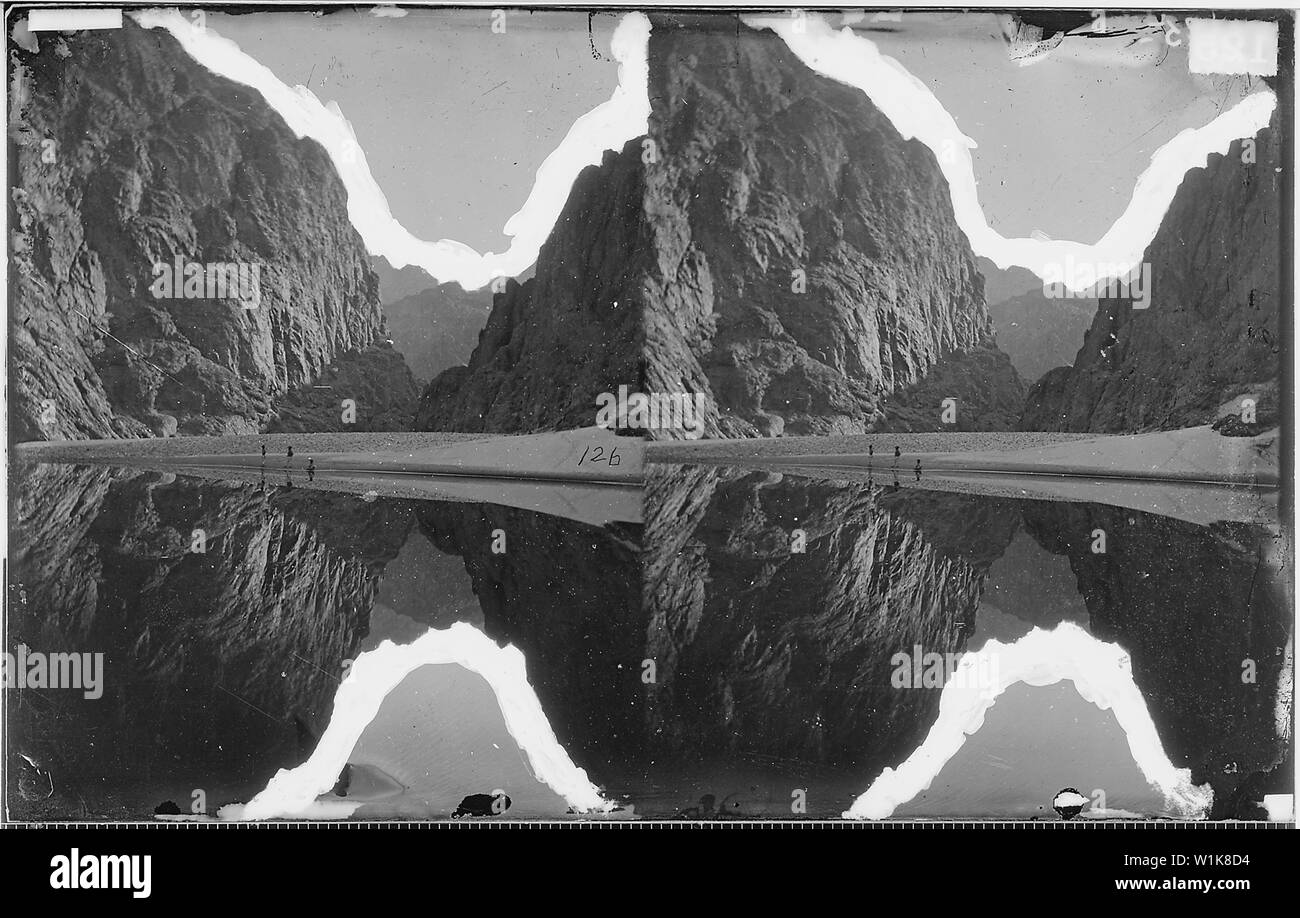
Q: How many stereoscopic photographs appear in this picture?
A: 2